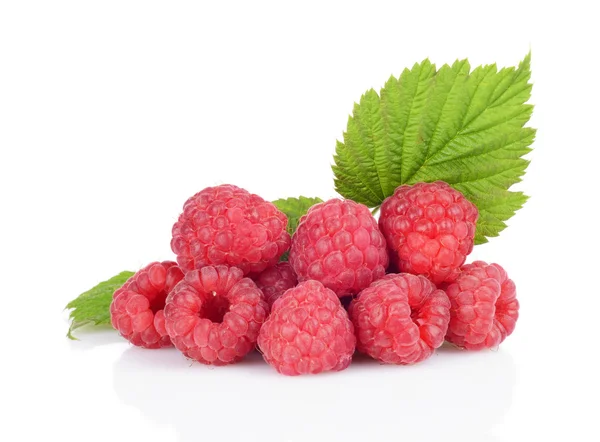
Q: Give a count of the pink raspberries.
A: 9